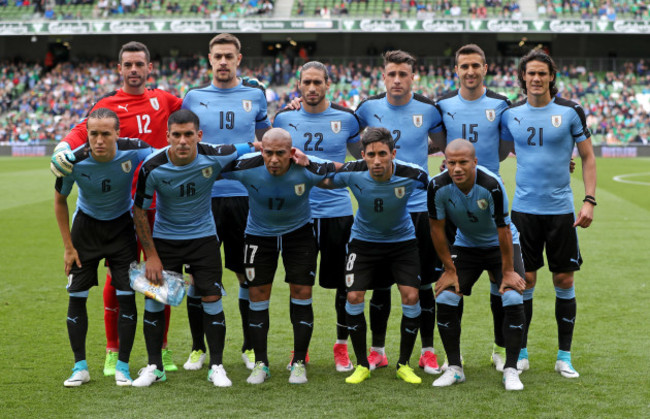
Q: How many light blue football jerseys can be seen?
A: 10